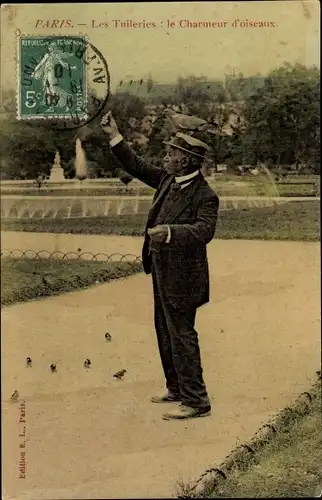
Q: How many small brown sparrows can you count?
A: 6